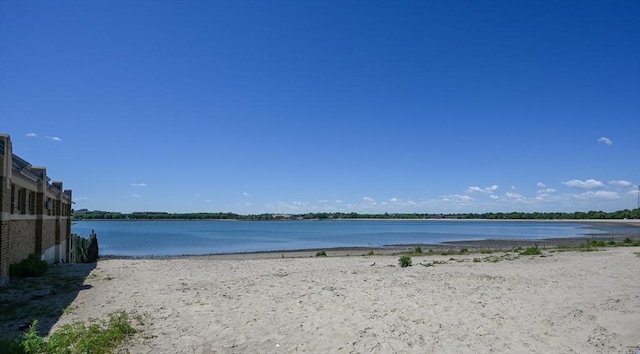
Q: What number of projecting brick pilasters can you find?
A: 4